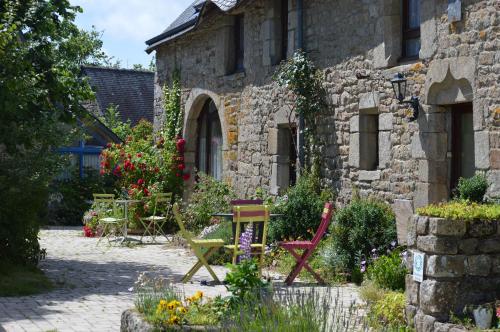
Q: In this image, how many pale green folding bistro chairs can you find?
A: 2